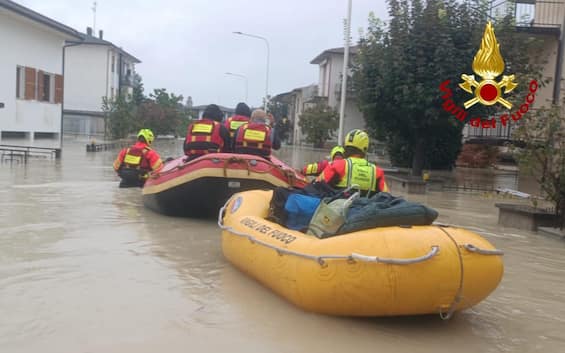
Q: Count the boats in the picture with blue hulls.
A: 0